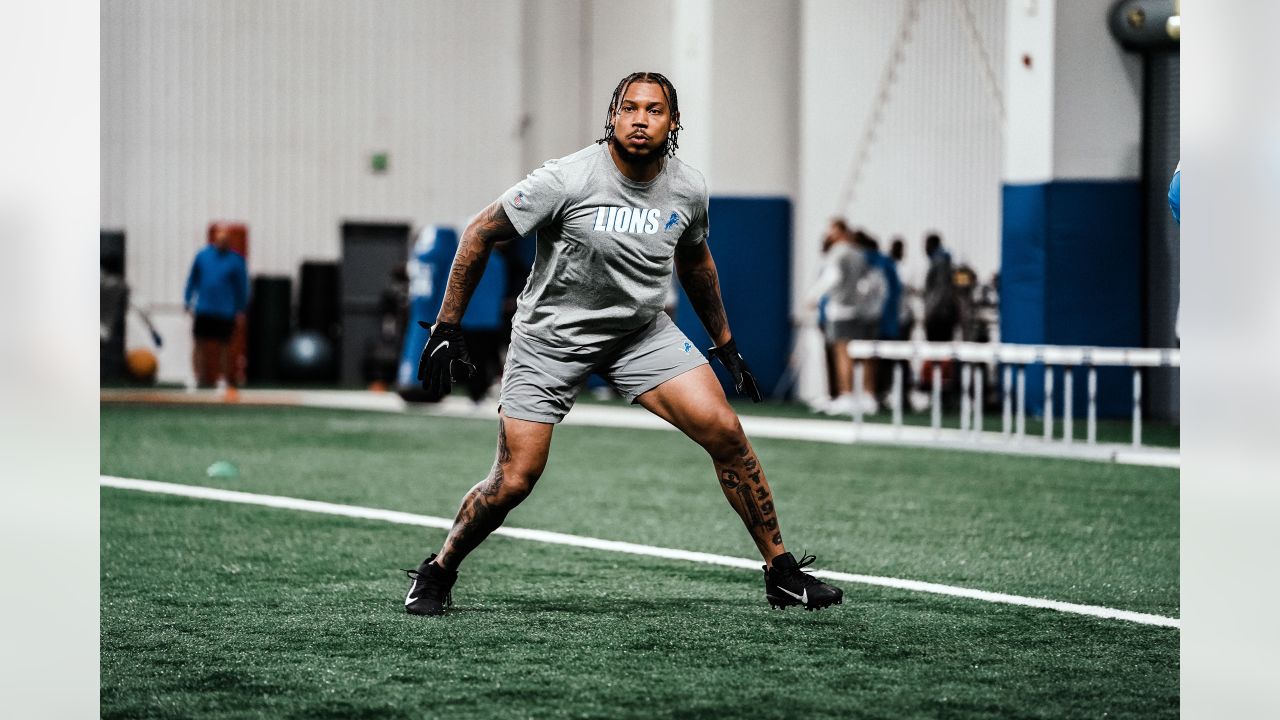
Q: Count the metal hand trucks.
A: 0